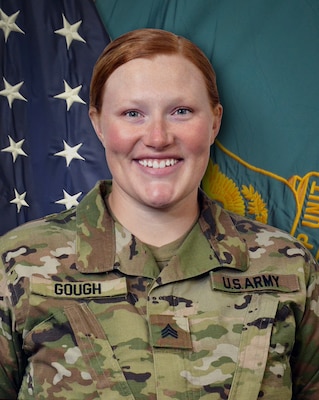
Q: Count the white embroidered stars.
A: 8